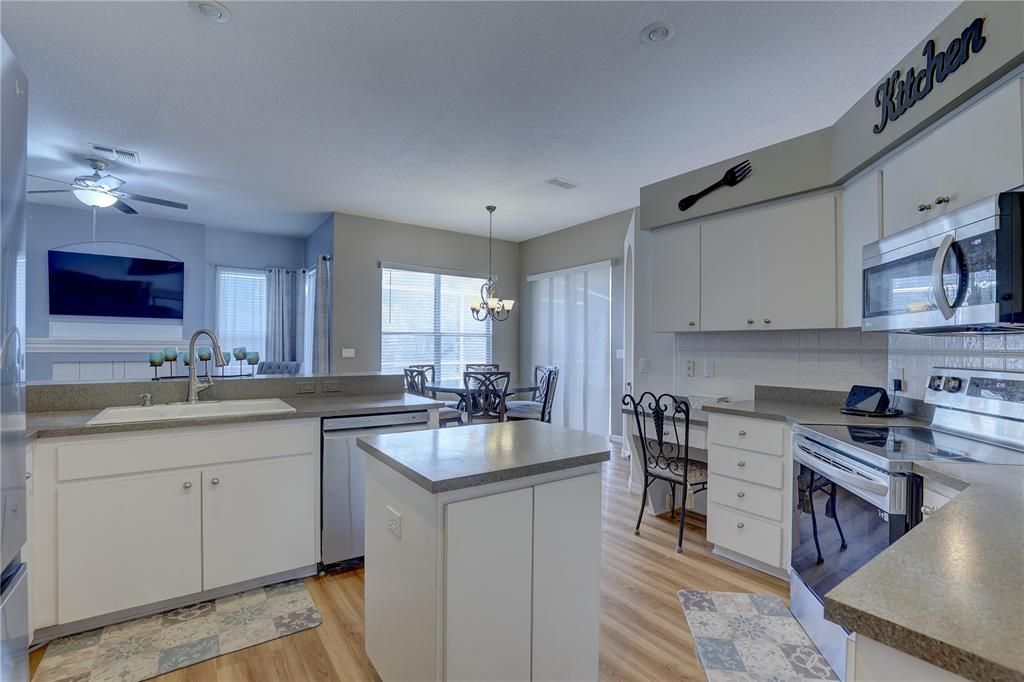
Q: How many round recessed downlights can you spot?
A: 2